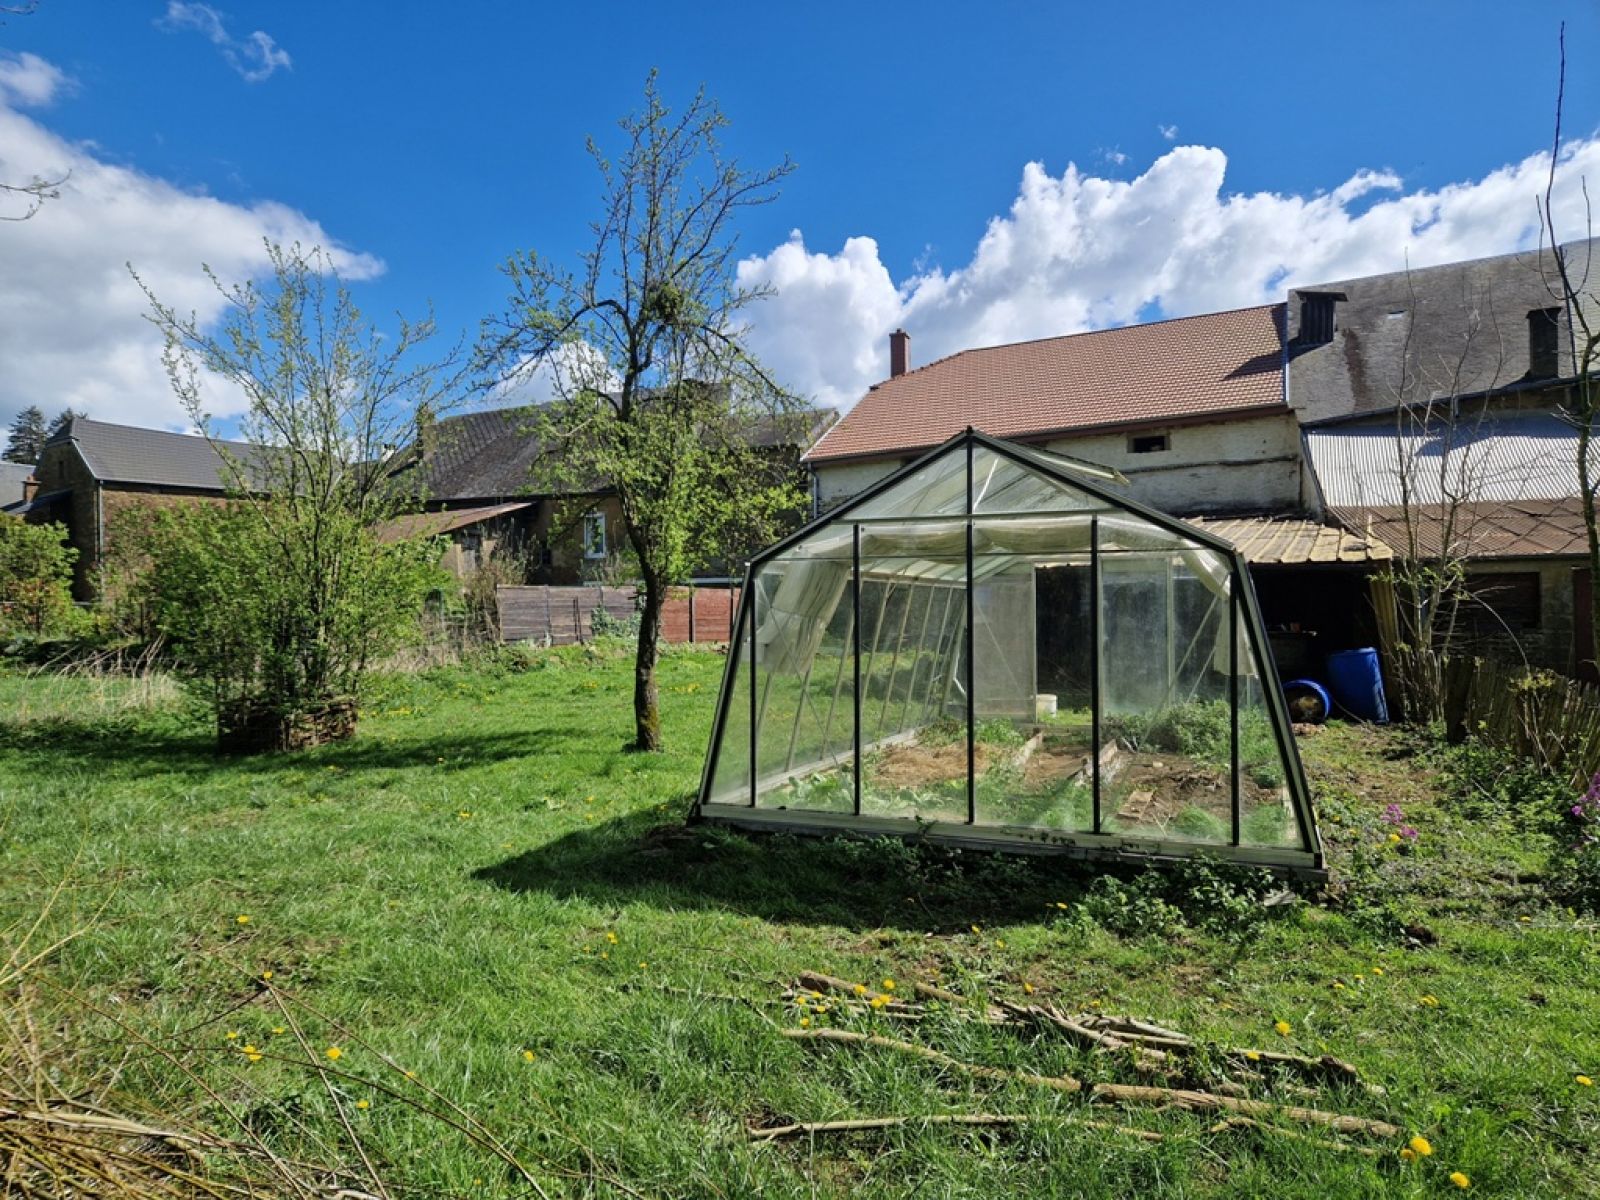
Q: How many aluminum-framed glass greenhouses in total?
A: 1